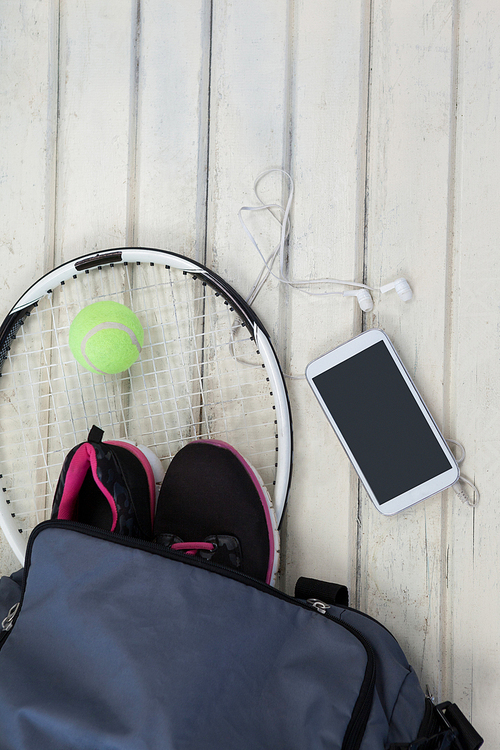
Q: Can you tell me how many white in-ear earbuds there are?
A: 2